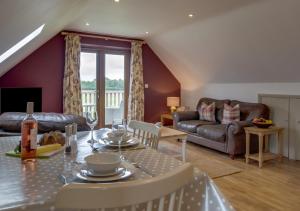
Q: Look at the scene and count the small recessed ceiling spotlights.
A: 4